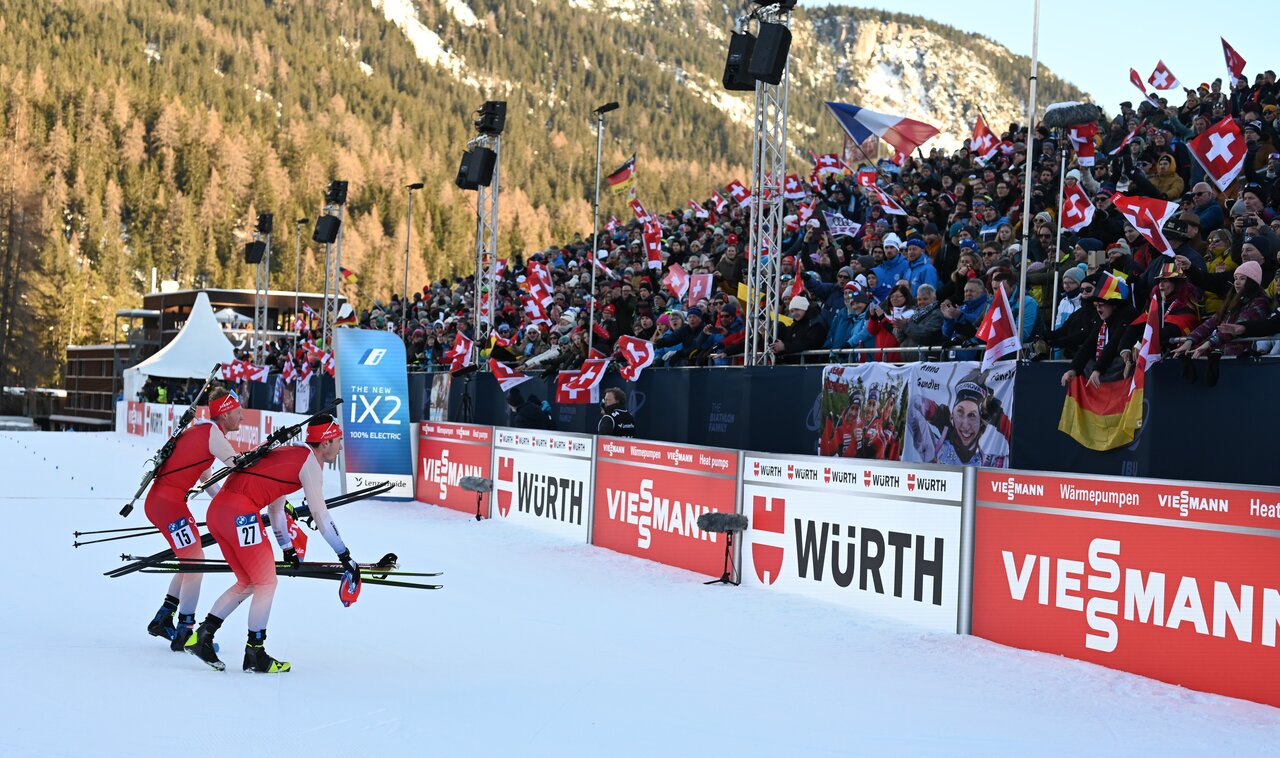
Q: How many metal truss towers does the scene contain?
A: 4